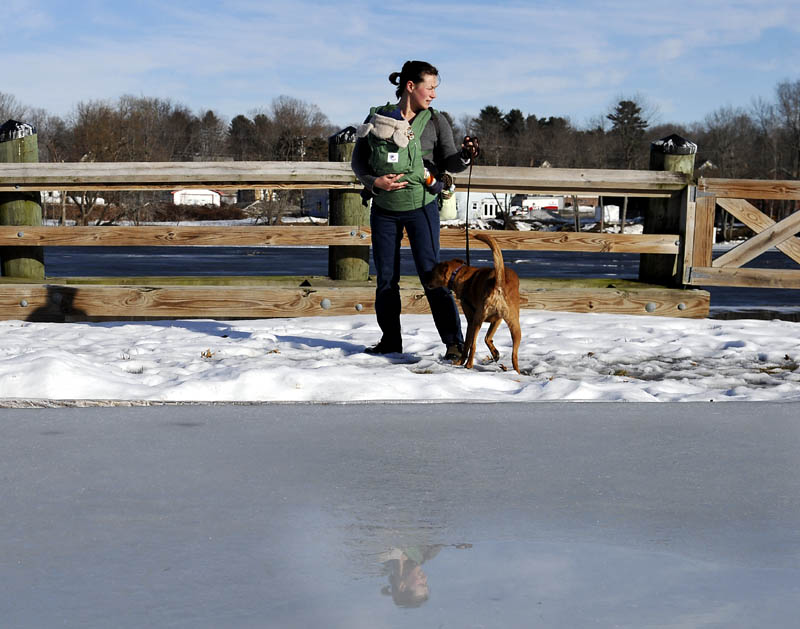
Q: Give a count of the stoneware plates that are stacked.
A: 0